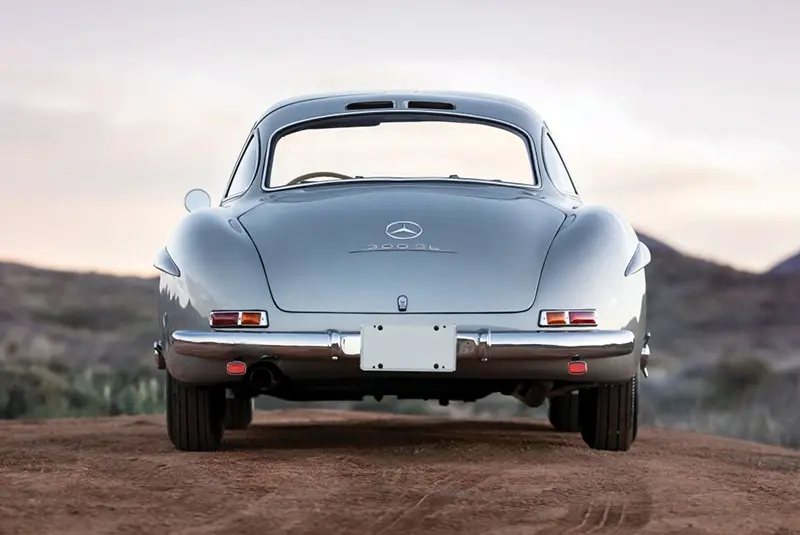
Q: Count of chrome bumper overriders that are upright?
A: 2